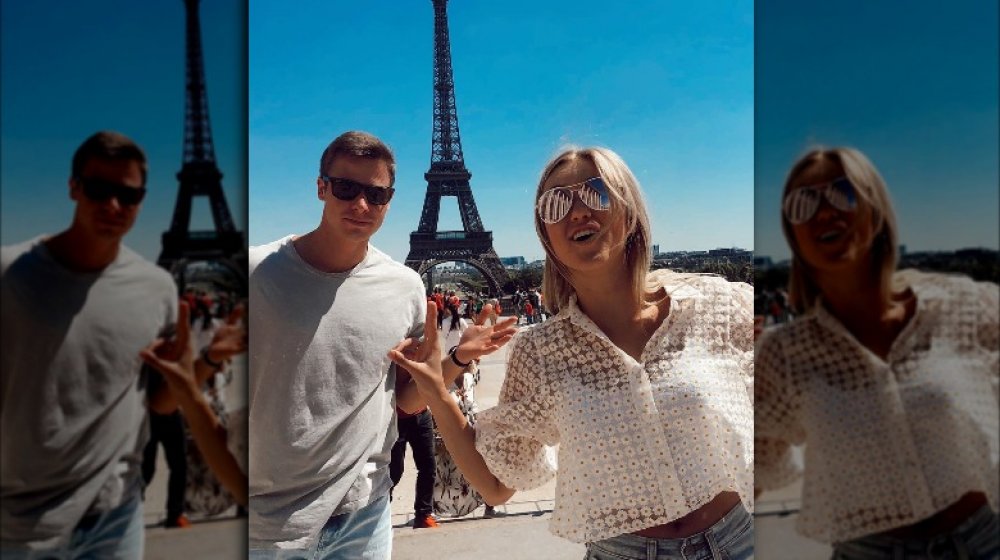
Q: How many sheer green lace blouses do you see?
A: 0